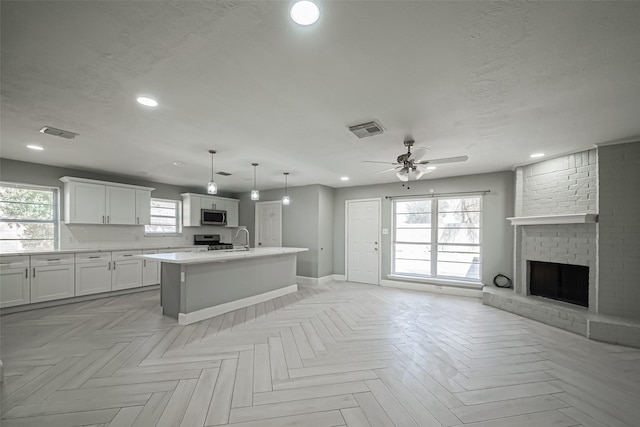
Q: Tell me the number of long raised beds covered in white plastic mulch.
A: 0